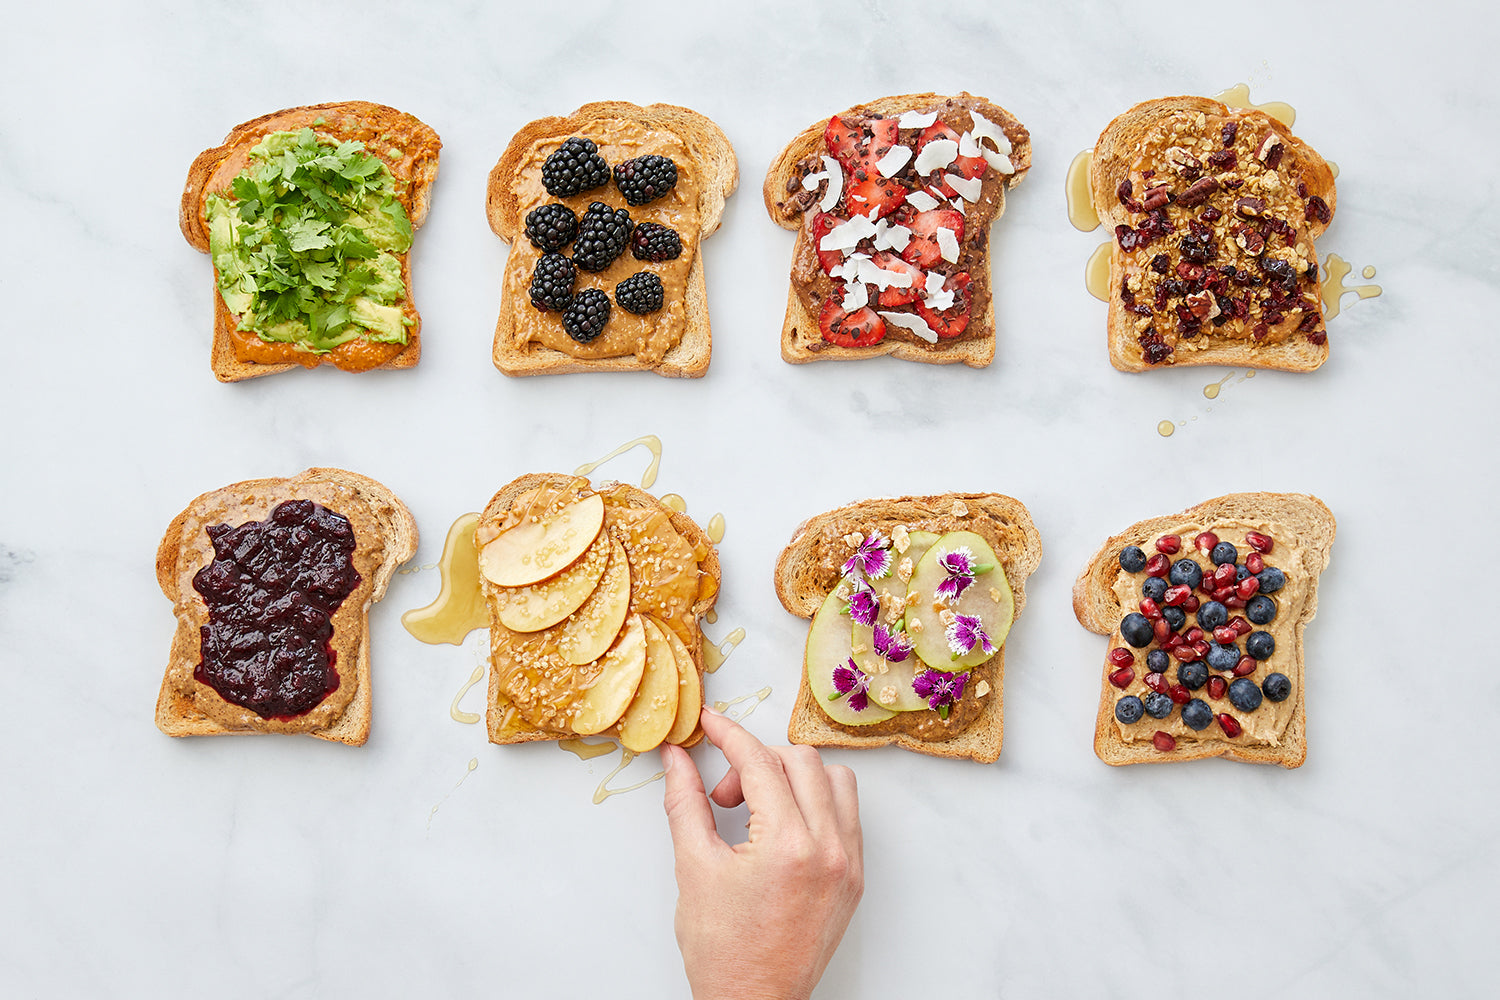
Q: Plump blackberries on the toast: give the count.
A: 8